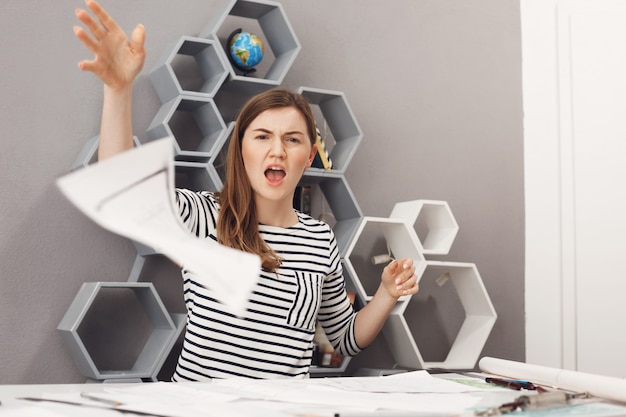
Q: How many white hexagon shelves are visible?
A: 3